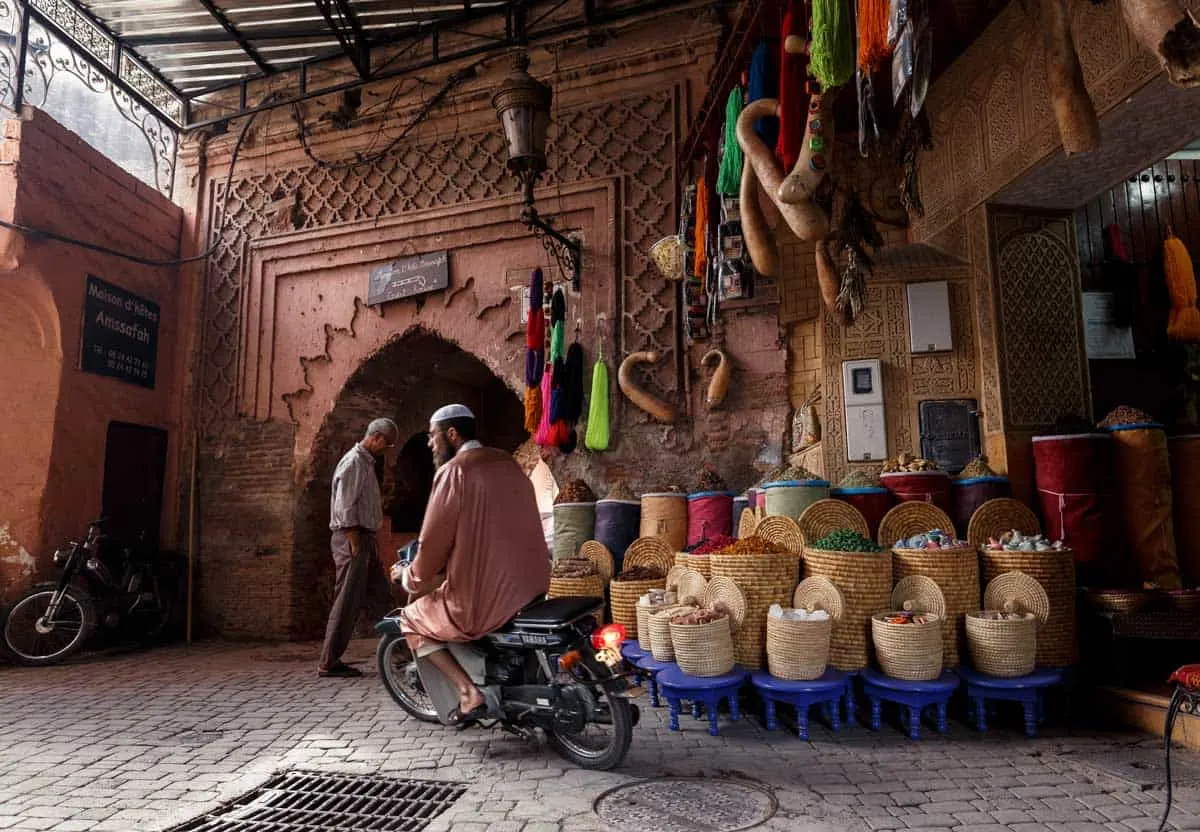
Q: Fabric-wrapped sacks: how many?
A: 14